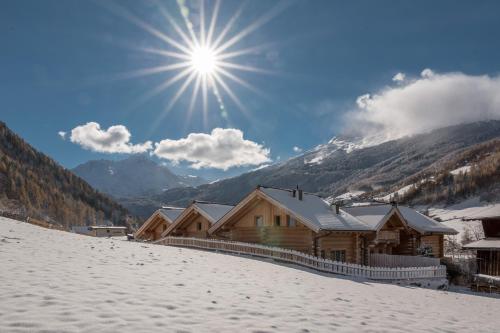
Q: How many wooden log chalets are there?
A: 4